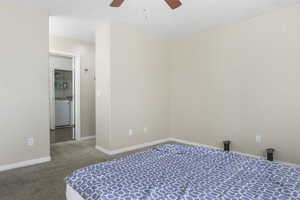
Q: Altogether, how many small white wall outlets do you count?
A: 4